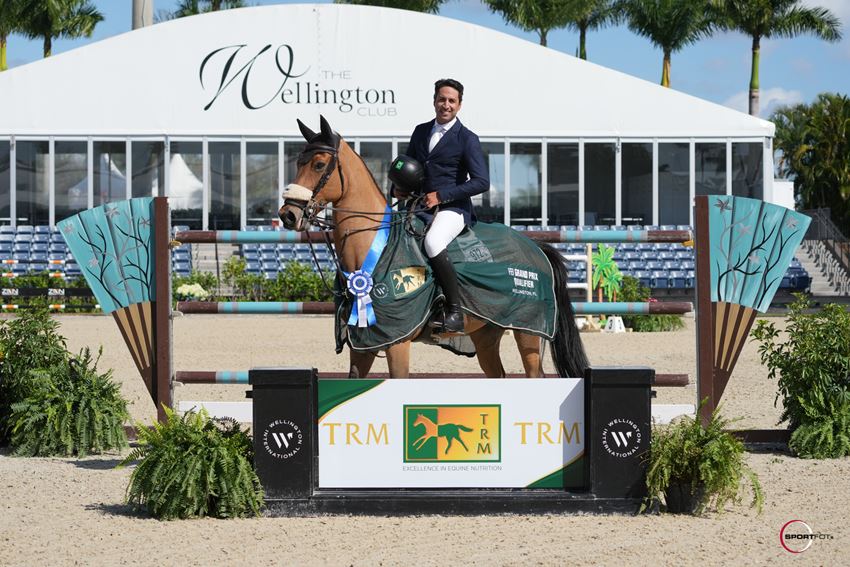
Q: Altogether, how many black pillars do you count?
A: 2